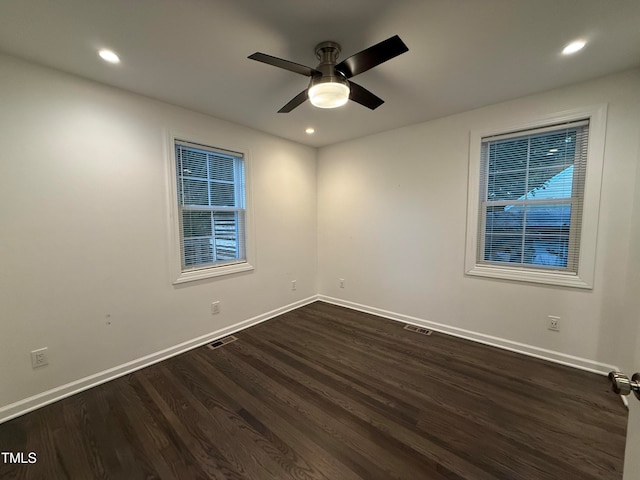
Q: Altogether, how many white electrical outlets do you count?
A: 5